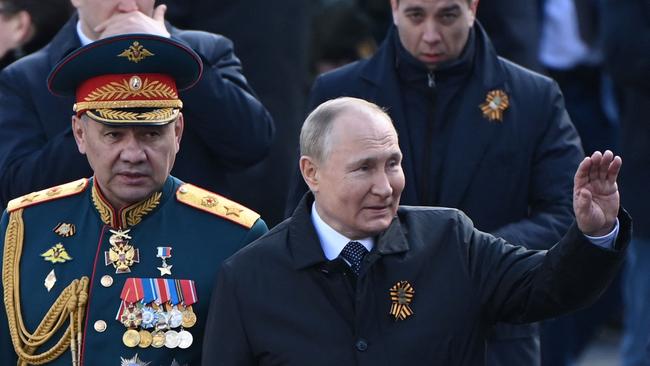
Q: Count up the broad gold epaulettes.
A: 2